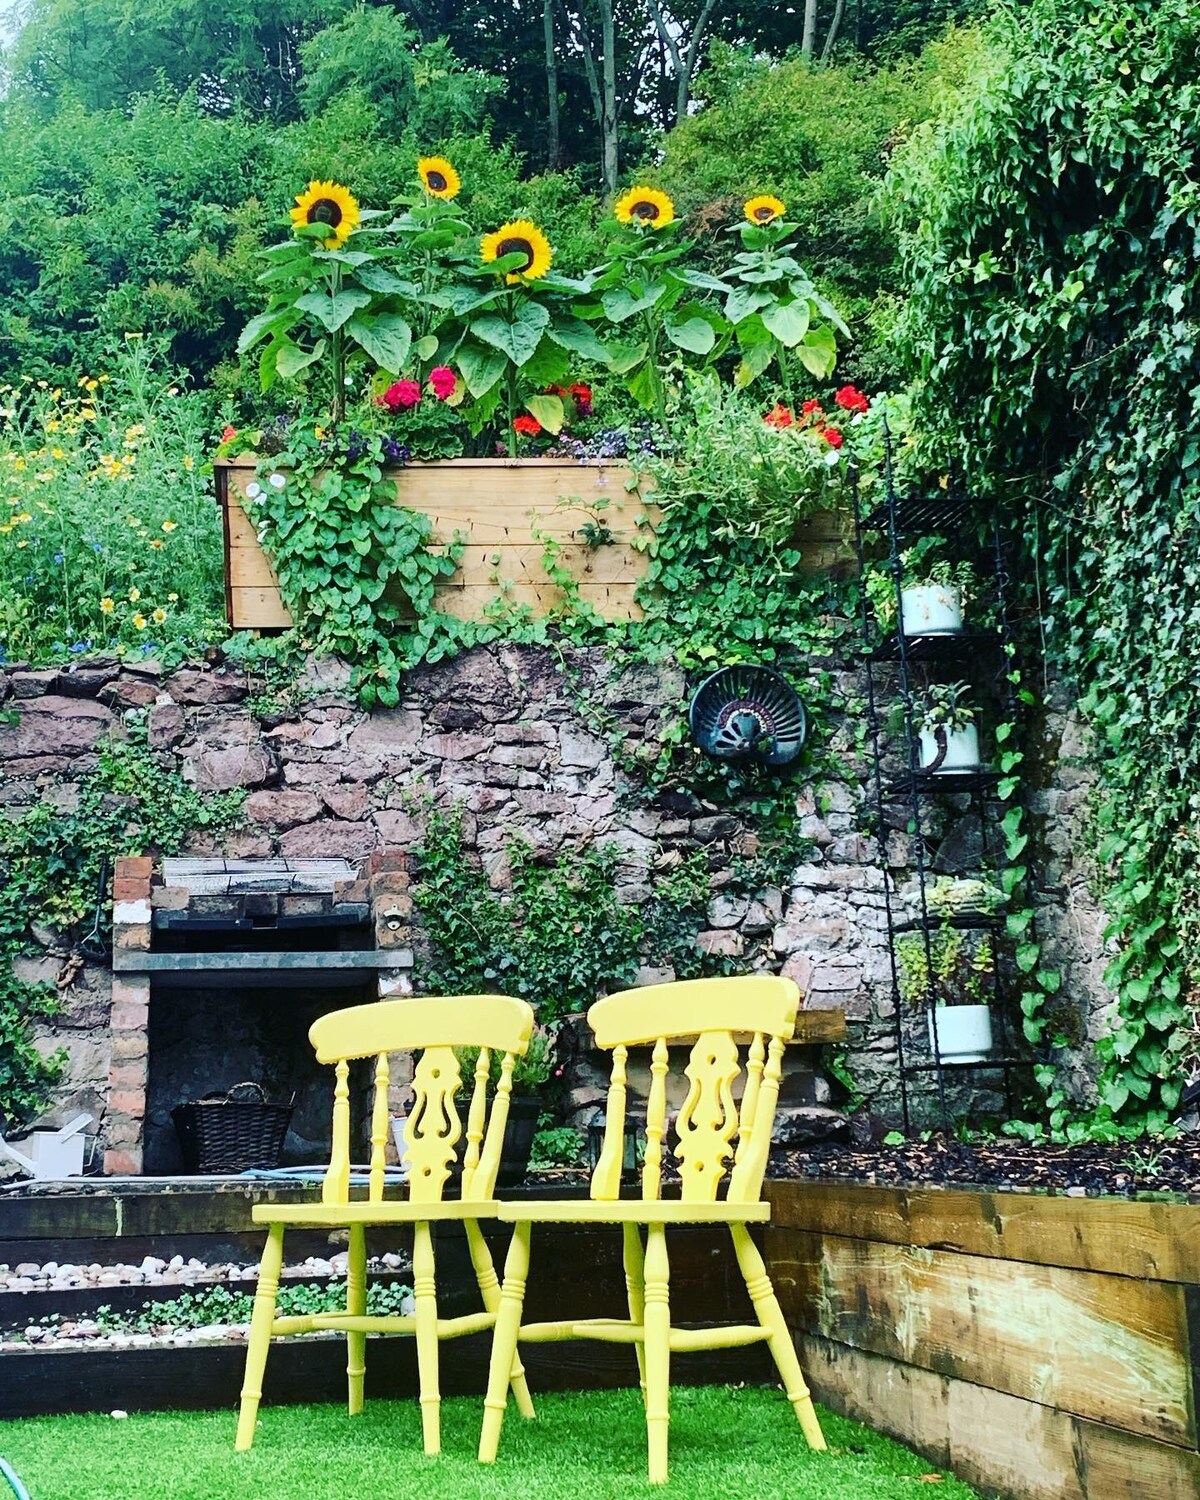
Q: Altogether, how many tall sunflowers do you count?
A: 5